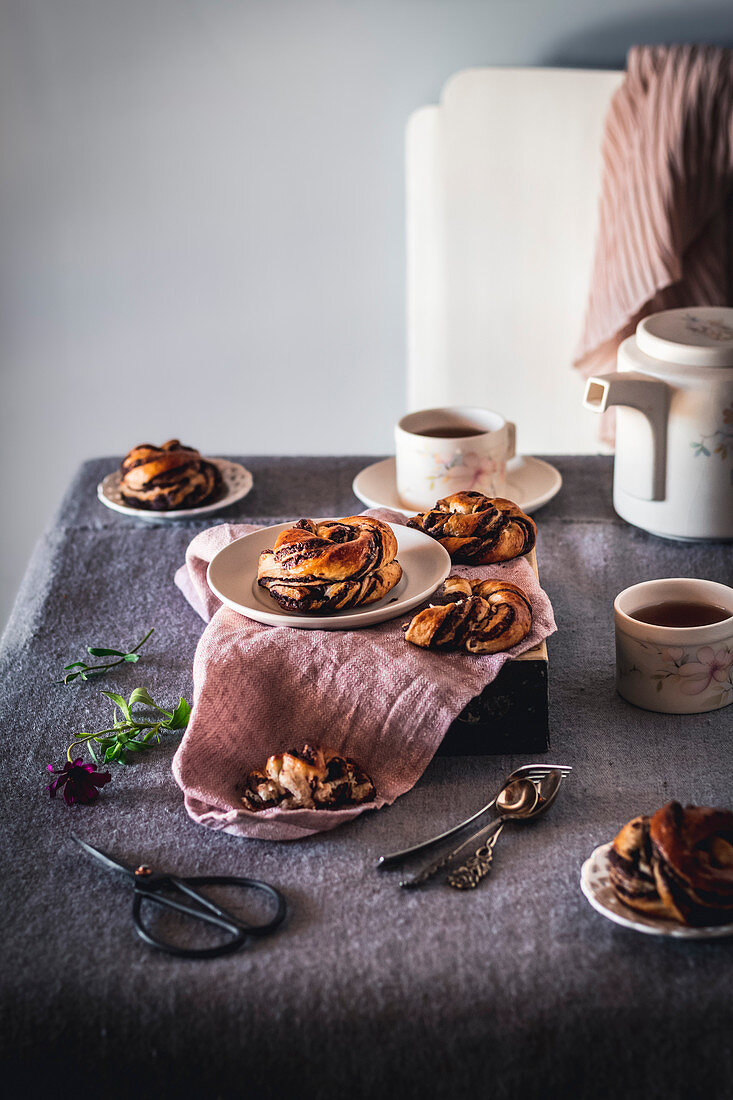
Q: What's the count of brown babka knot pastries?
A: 6